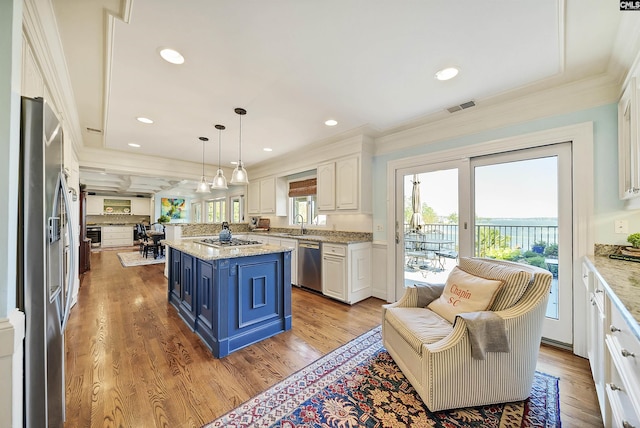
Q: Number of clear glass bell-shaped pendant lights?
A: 3